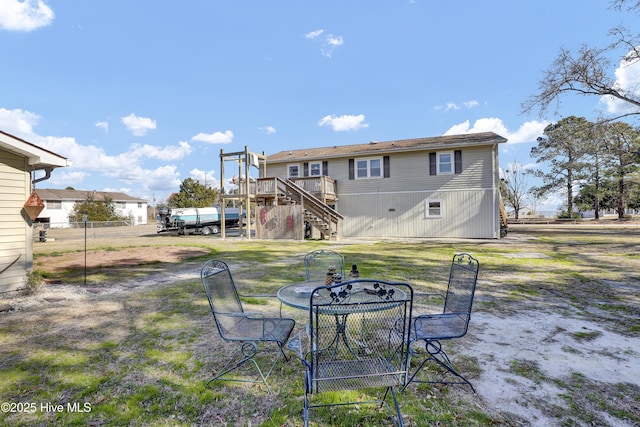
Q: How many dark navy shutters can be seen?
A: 6